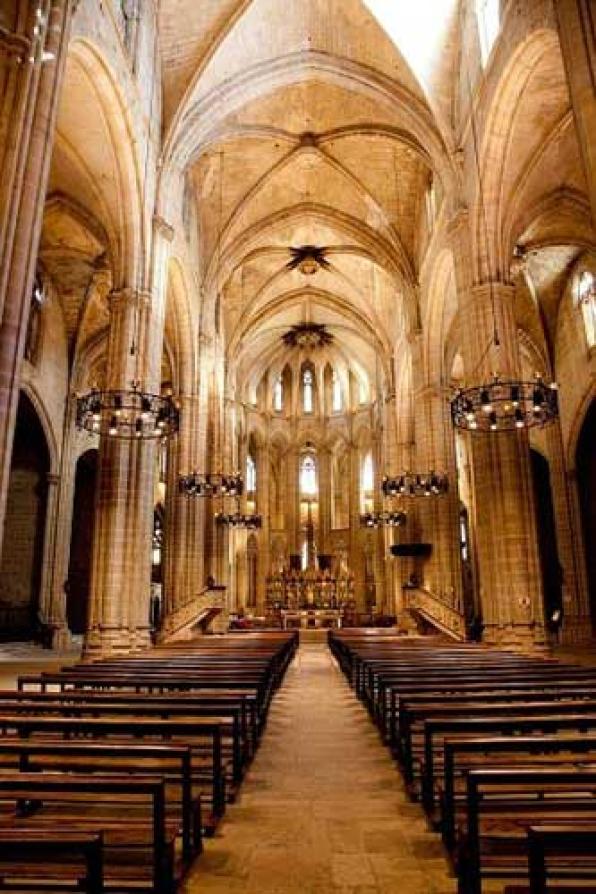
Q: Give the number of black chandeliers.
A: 6